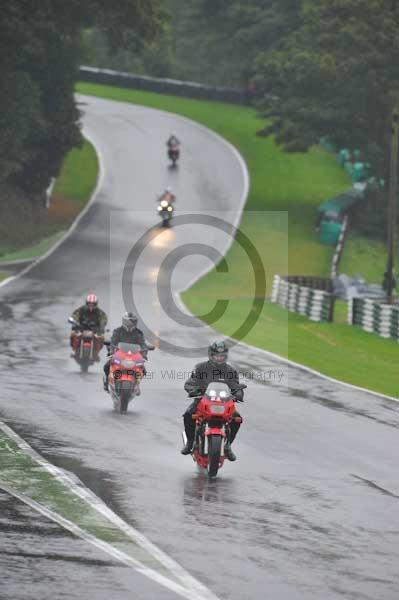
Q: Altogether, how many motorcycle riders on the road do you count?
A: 5